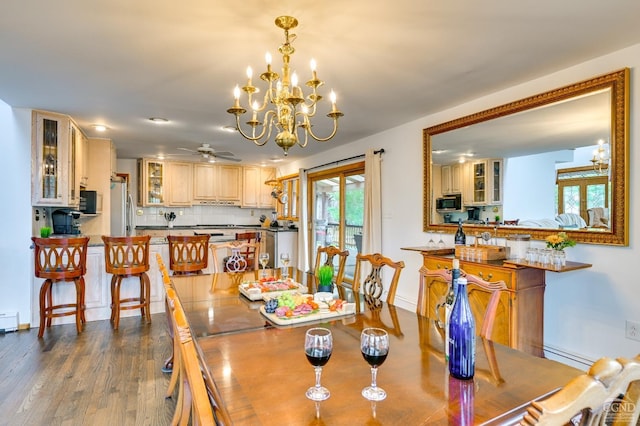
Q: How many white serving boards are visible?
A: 2